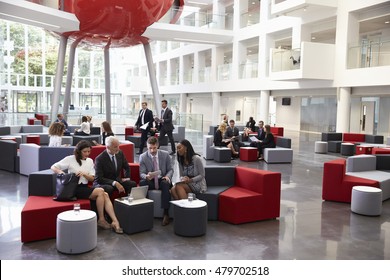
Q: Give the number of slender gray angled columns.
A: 4